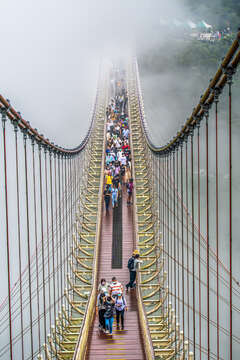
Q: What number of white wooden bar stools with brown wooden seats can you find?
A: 0